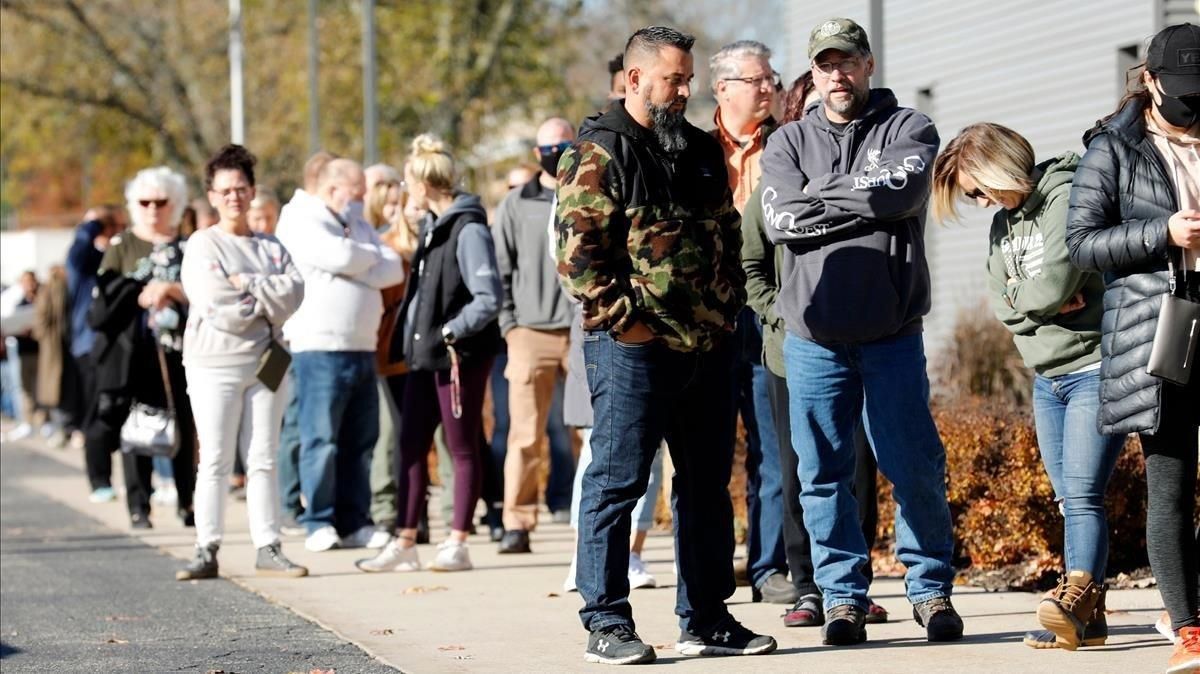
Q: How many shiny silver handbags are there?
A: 1